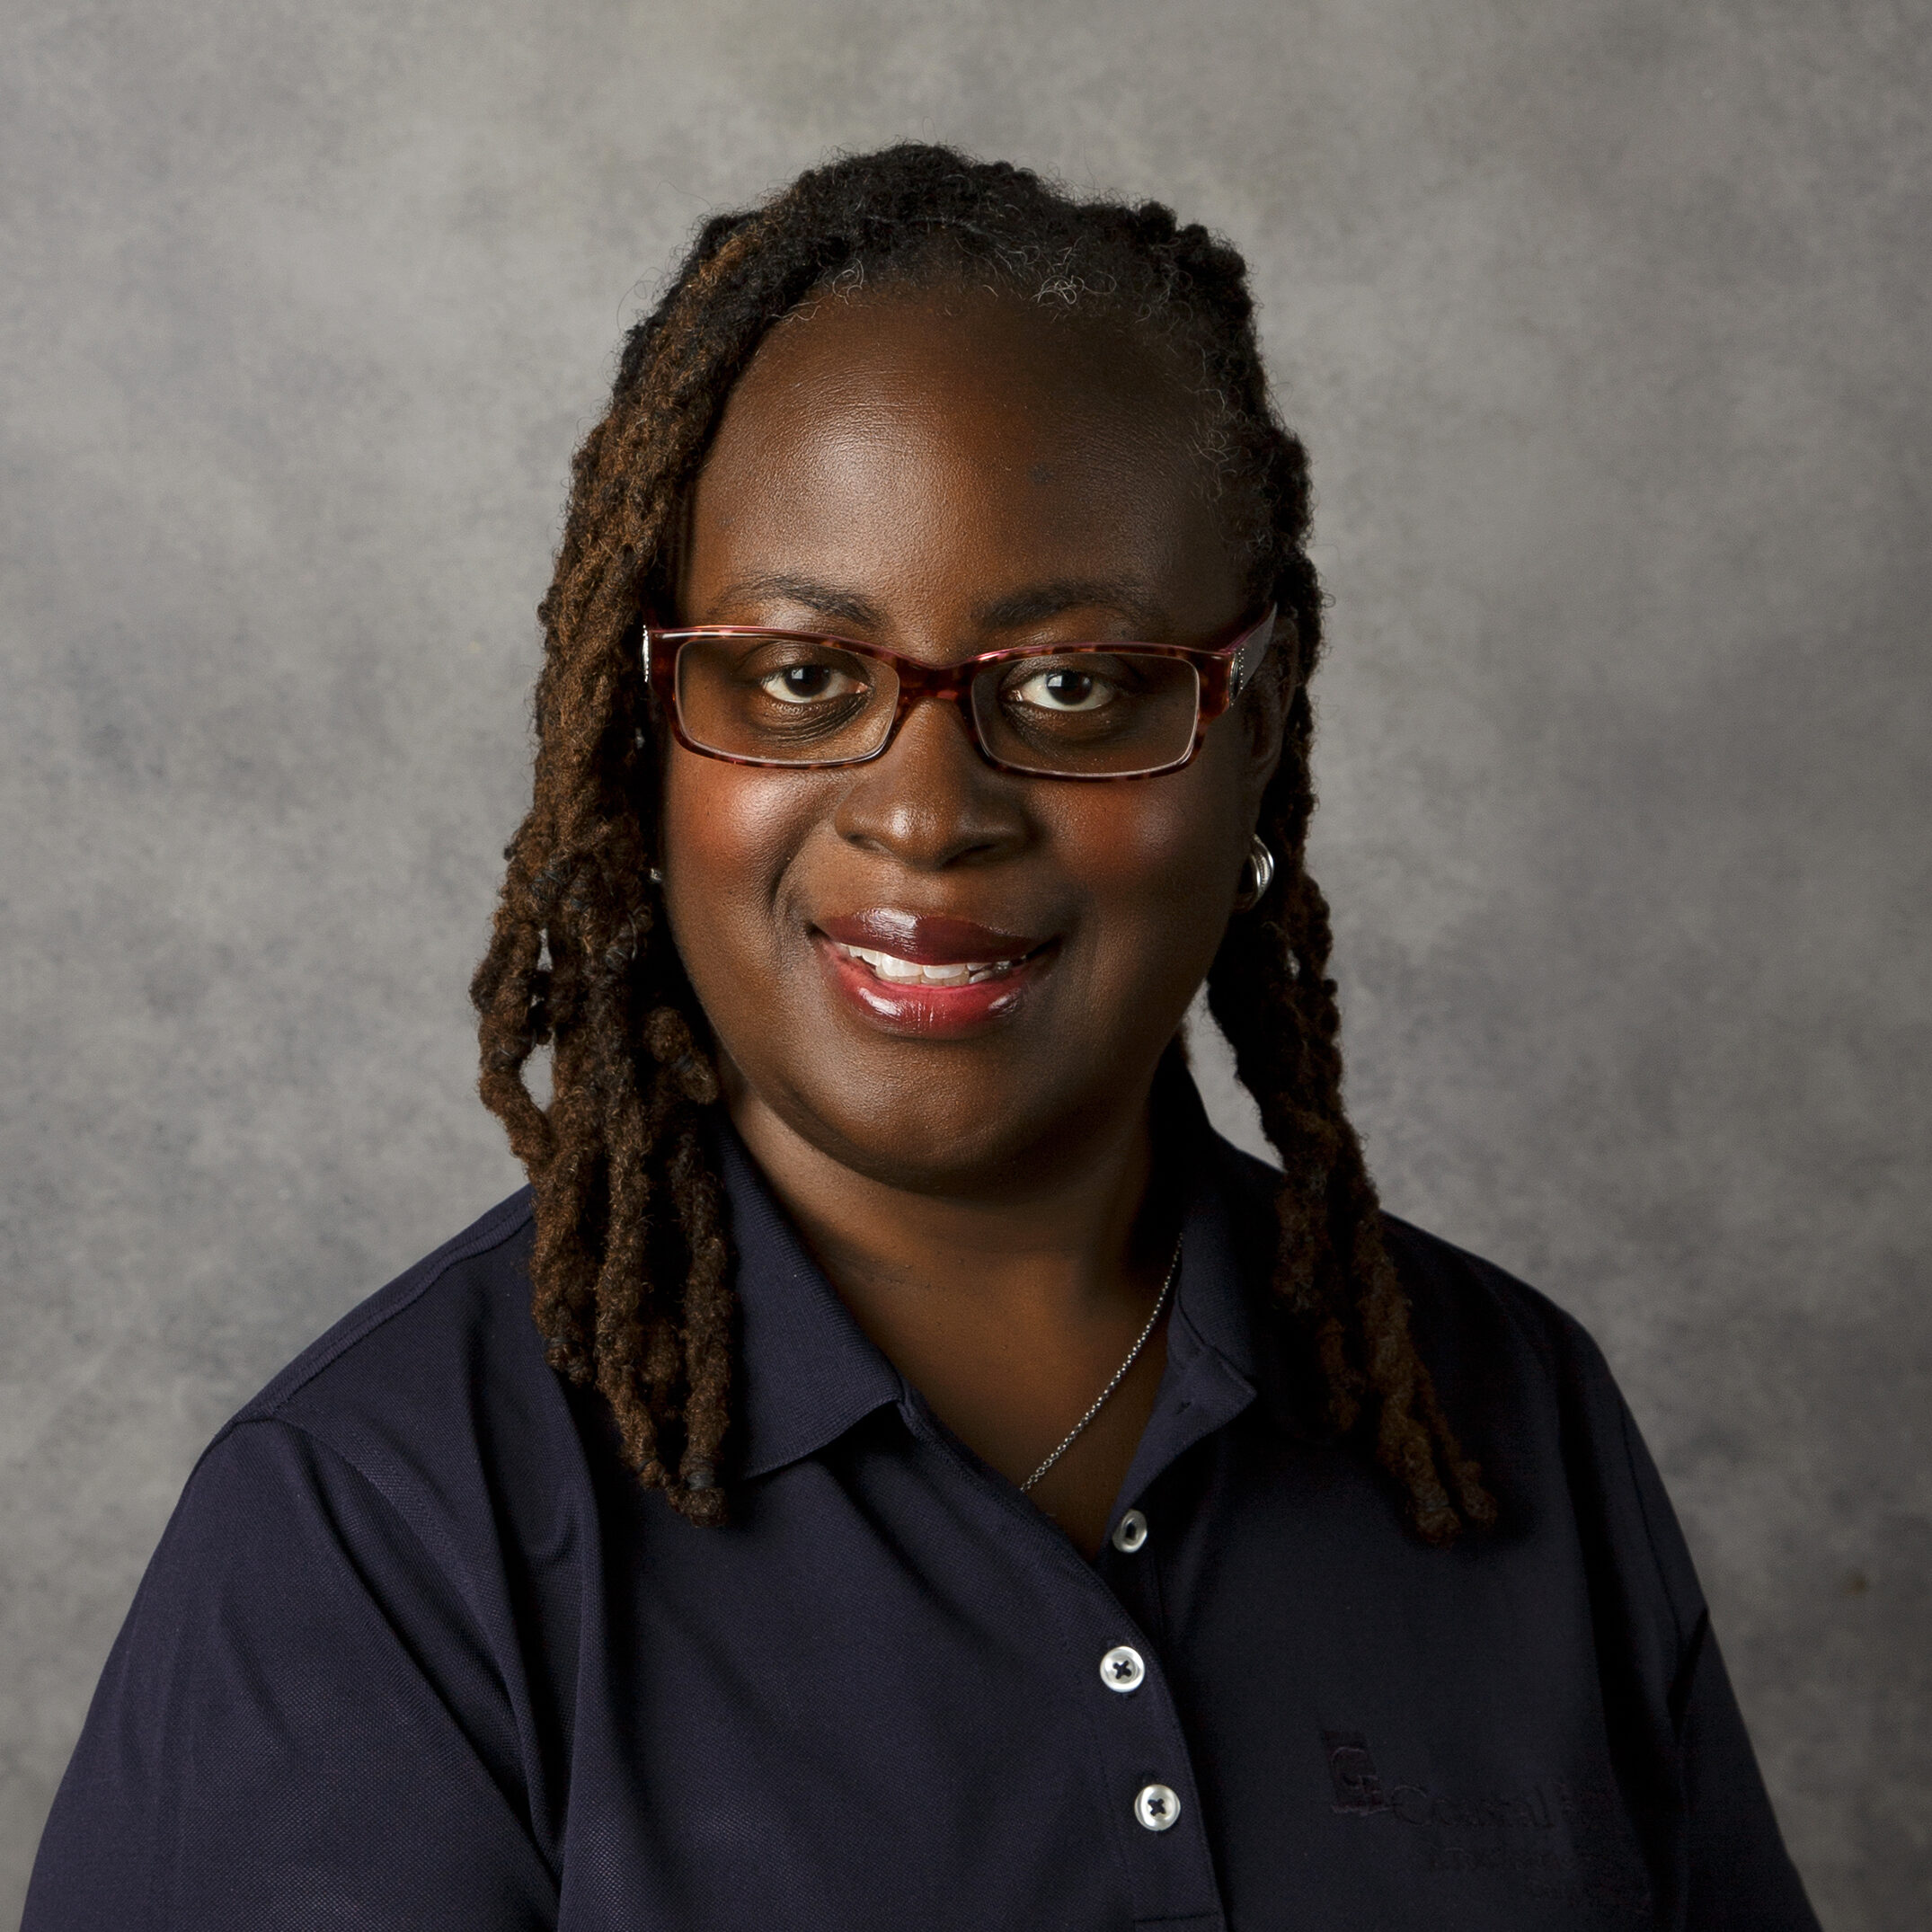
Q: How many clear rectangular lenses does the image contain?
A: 2